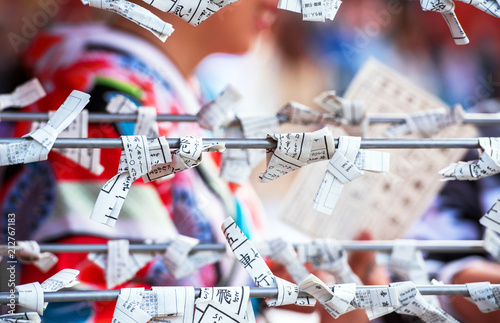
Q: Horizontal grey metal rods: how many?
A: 4